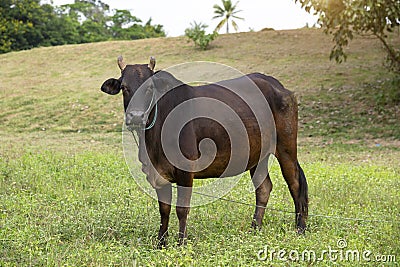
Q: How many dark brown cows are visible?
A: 1